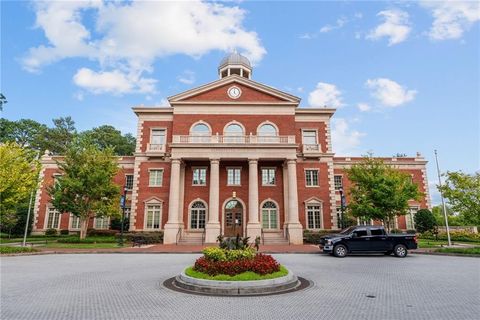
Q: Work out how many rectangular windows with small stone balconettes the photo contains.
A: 2